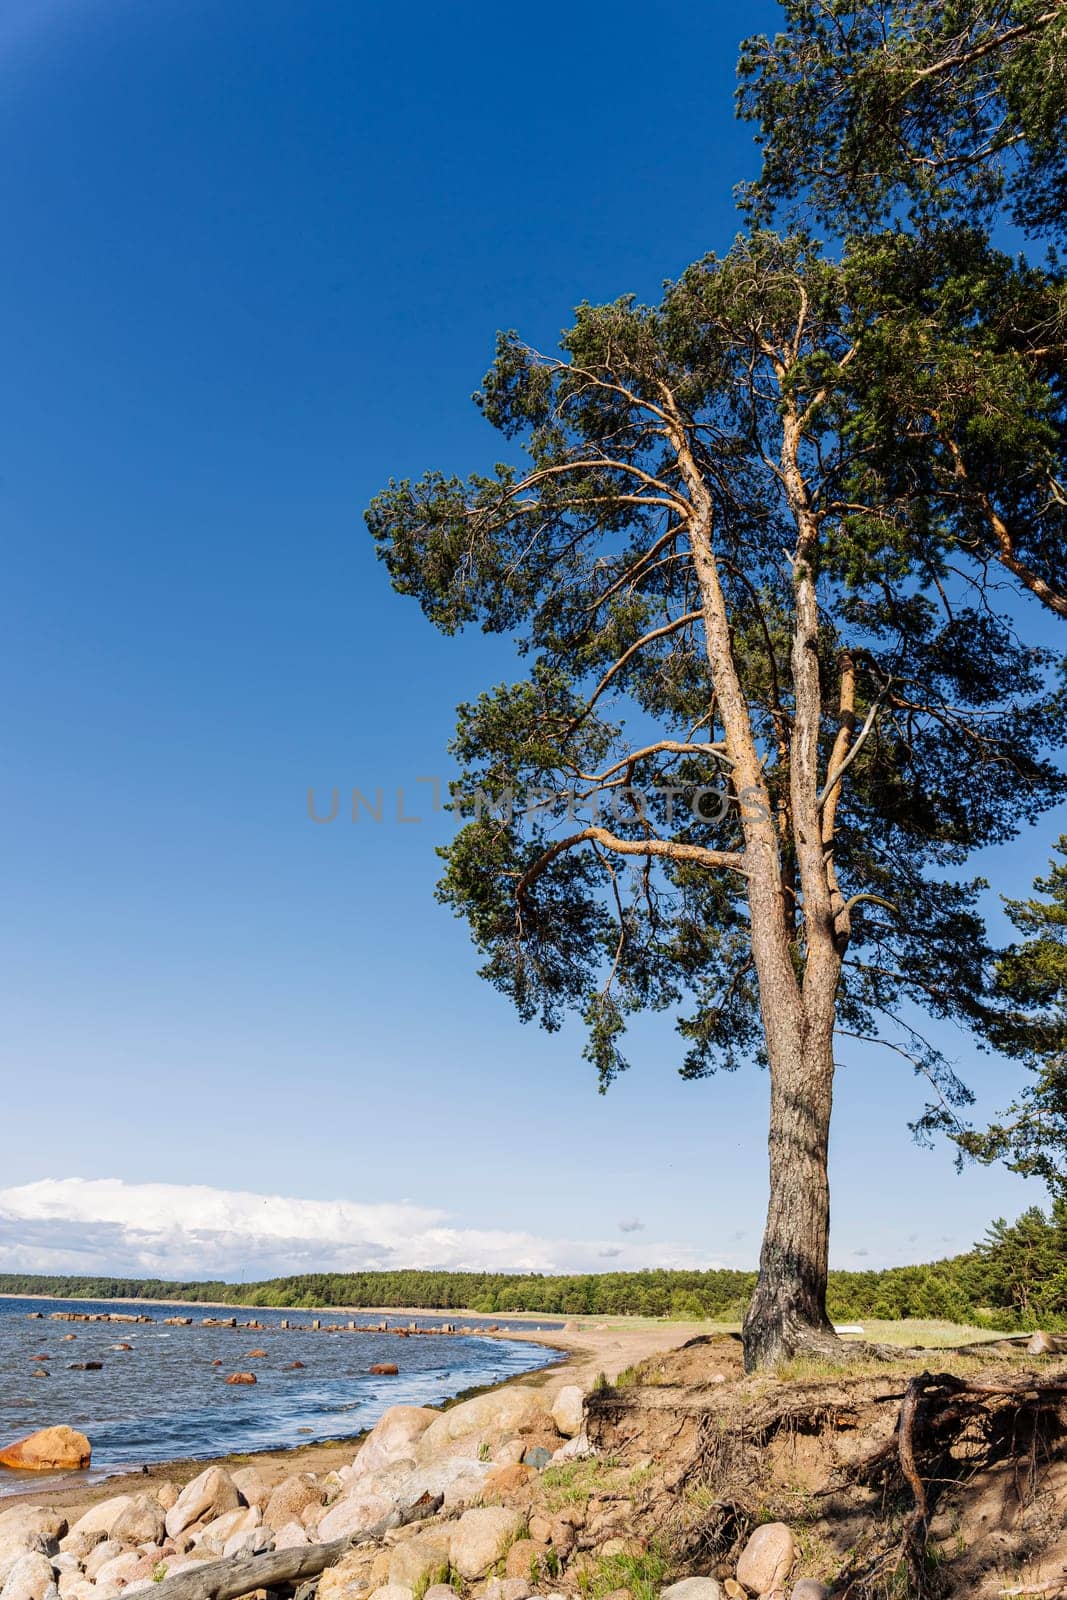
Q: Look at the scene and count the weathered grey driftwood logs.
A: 1